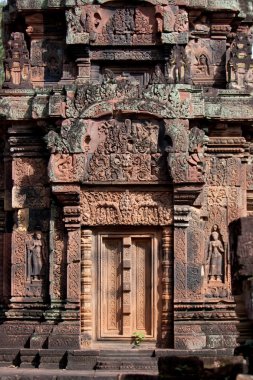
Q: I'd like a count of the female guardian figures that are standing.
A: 2